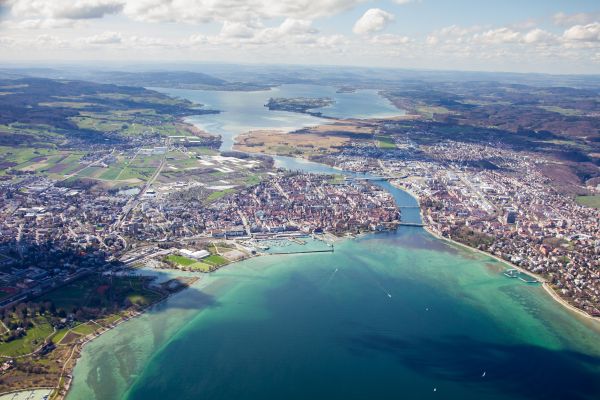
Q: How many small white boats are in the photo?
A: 5